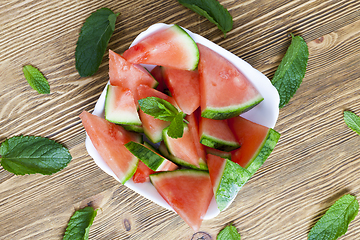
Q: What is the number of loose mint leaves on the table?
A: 9